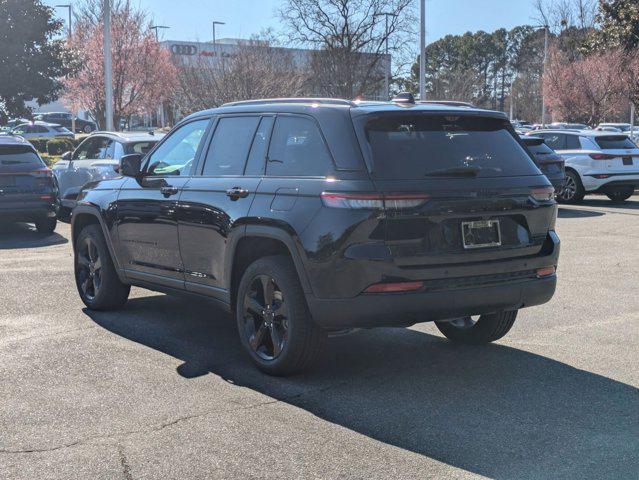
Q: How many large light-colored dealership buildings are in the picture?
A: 1